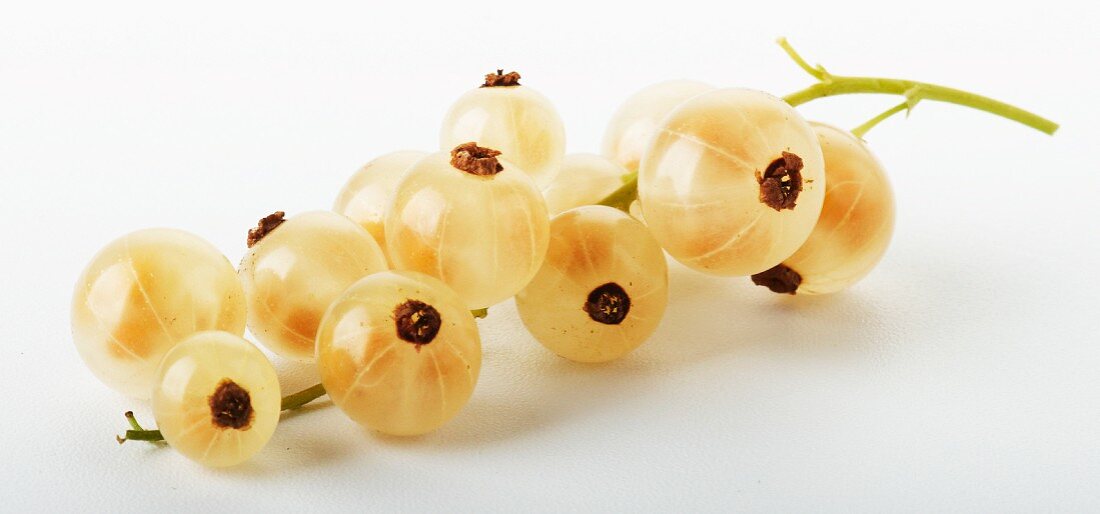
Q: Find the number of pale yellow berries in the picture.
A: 12